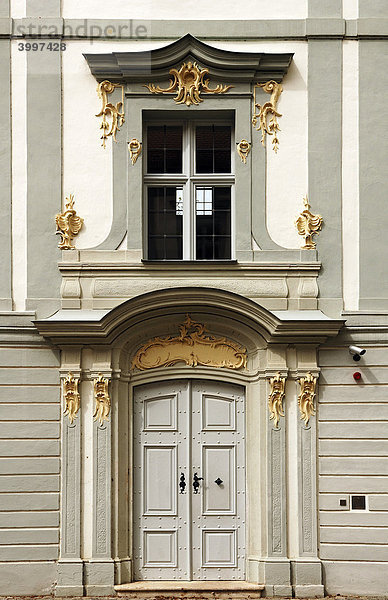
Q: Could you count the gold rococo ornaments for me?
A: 12